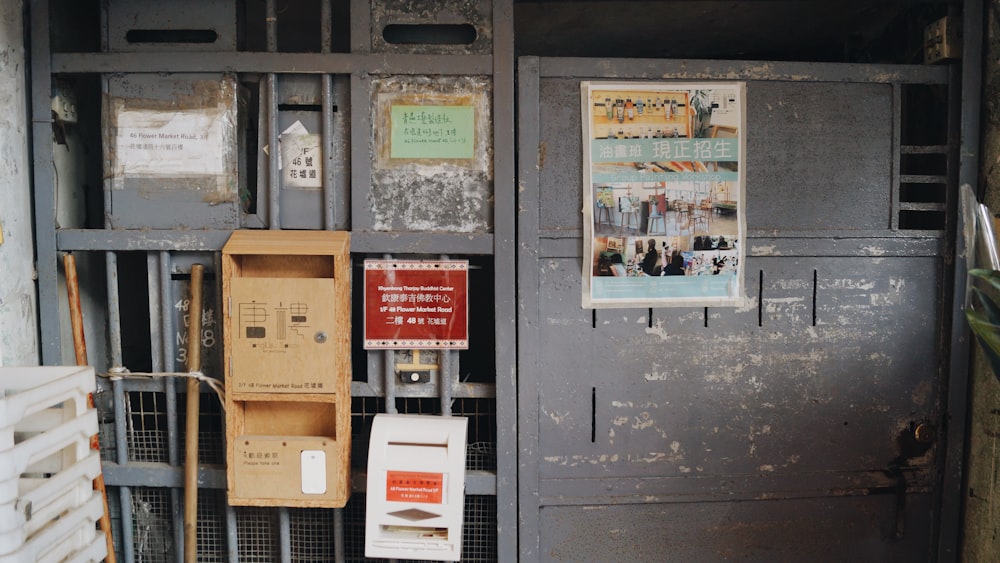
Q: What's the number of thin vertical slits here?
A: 6